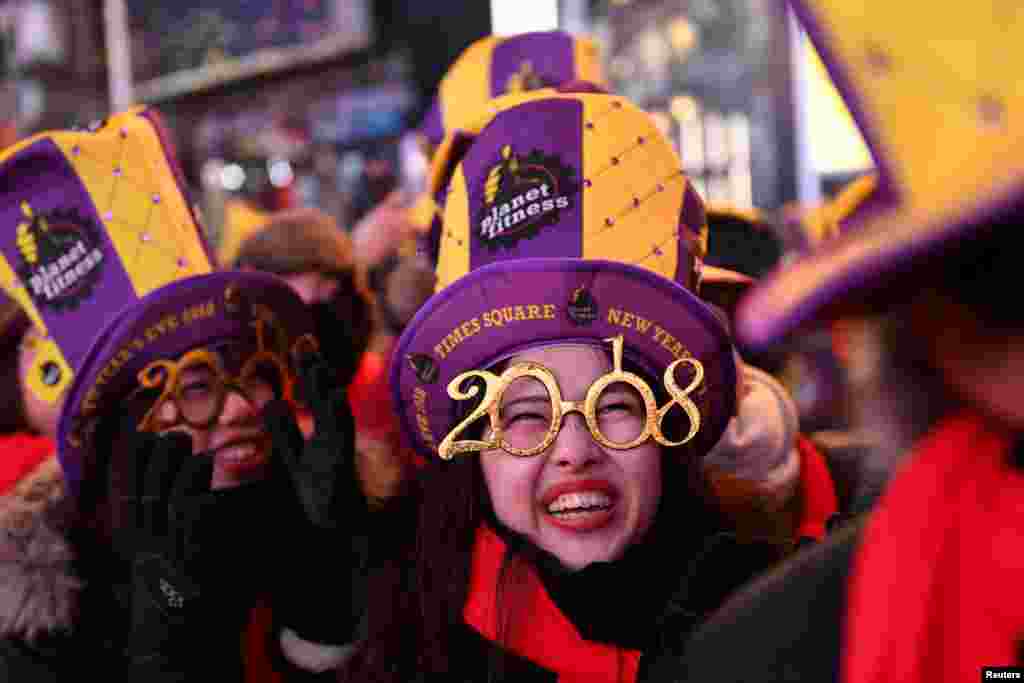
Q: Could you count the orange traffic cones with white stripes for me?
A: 0